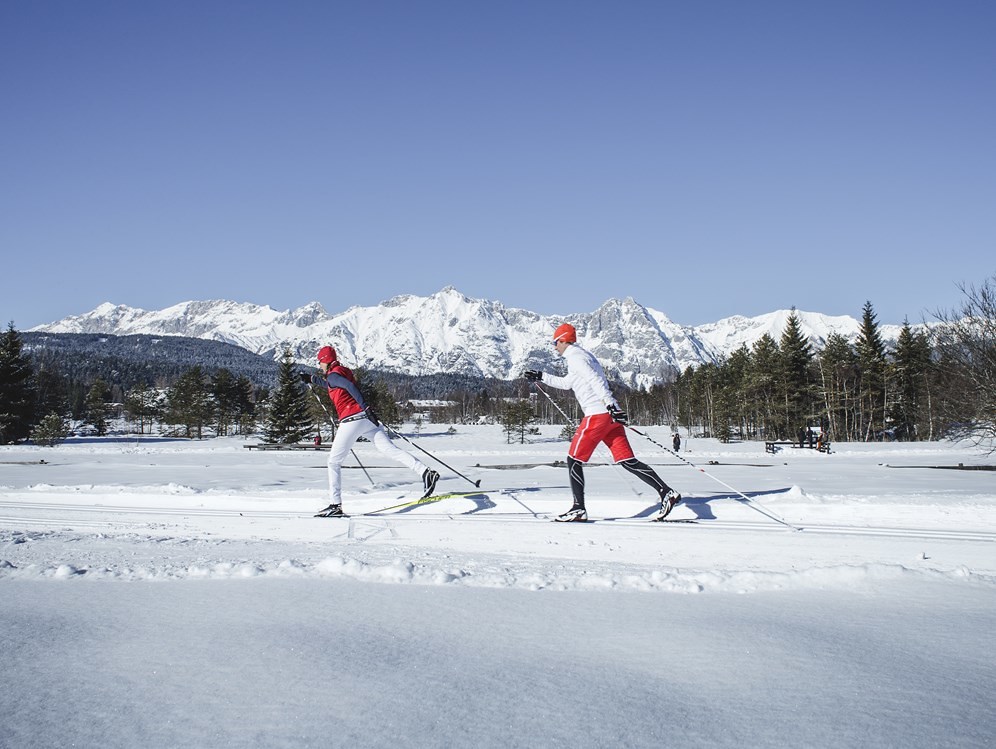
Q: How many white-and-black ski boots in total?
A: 4